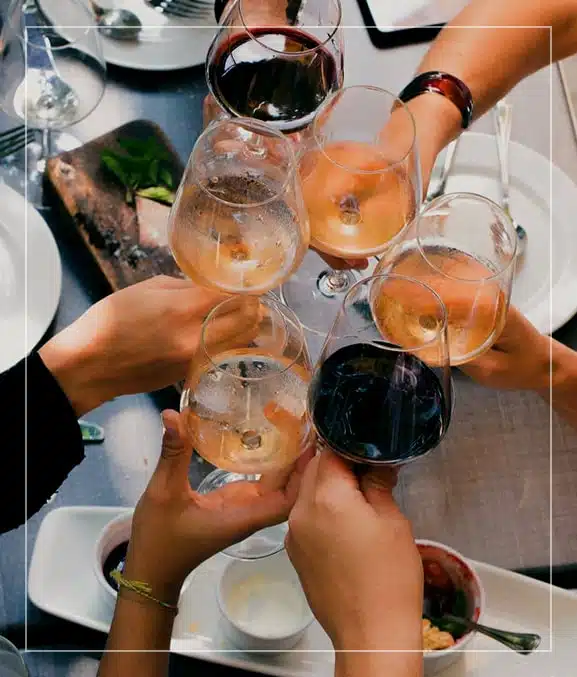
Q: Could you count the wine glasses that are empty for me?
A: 1